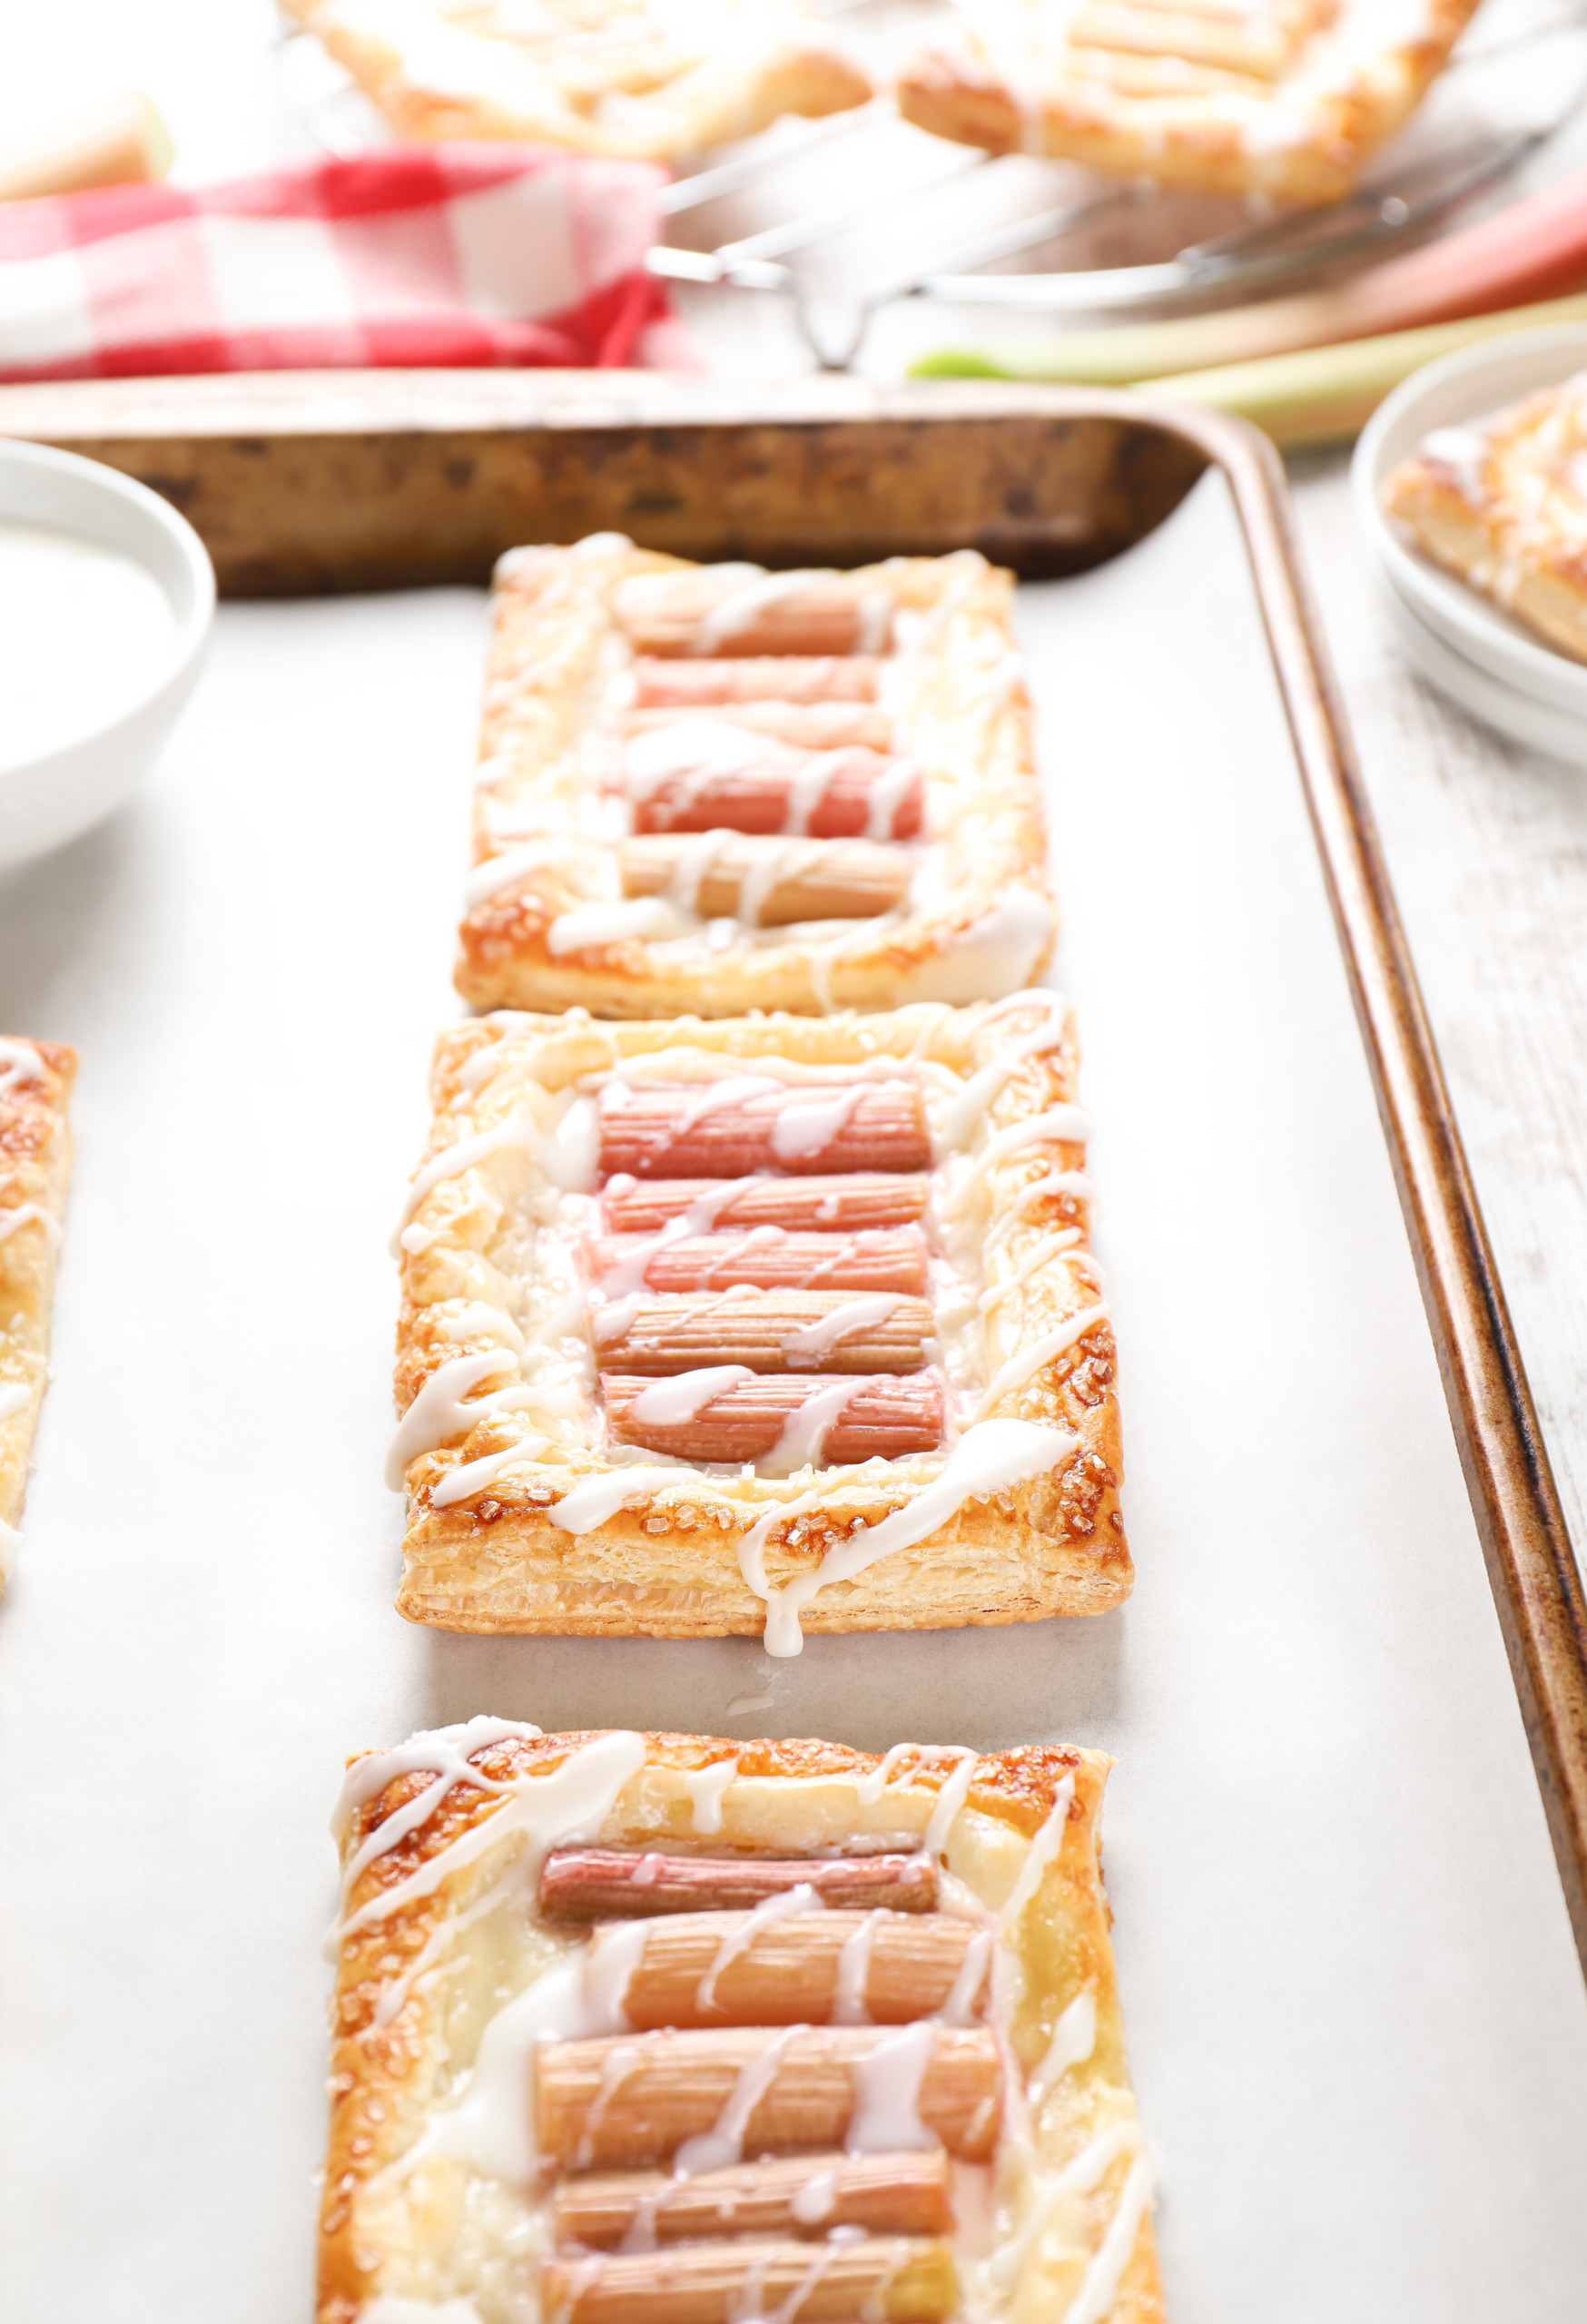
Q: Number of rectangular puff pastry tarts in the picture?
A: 7